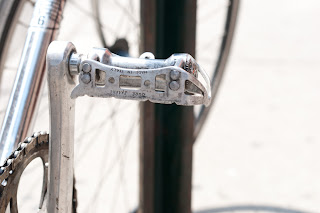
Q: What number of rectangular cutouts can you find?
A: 3